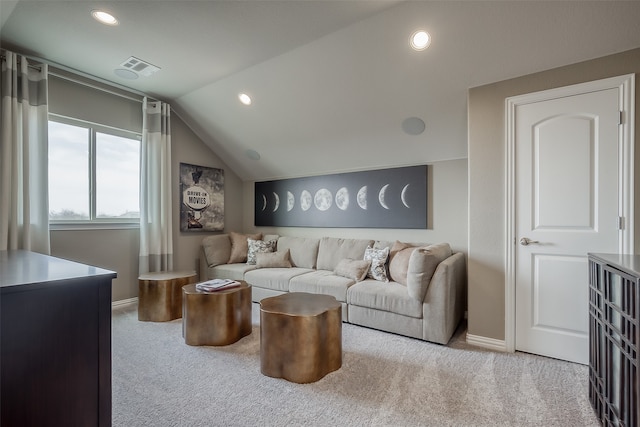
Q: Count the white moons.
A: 9